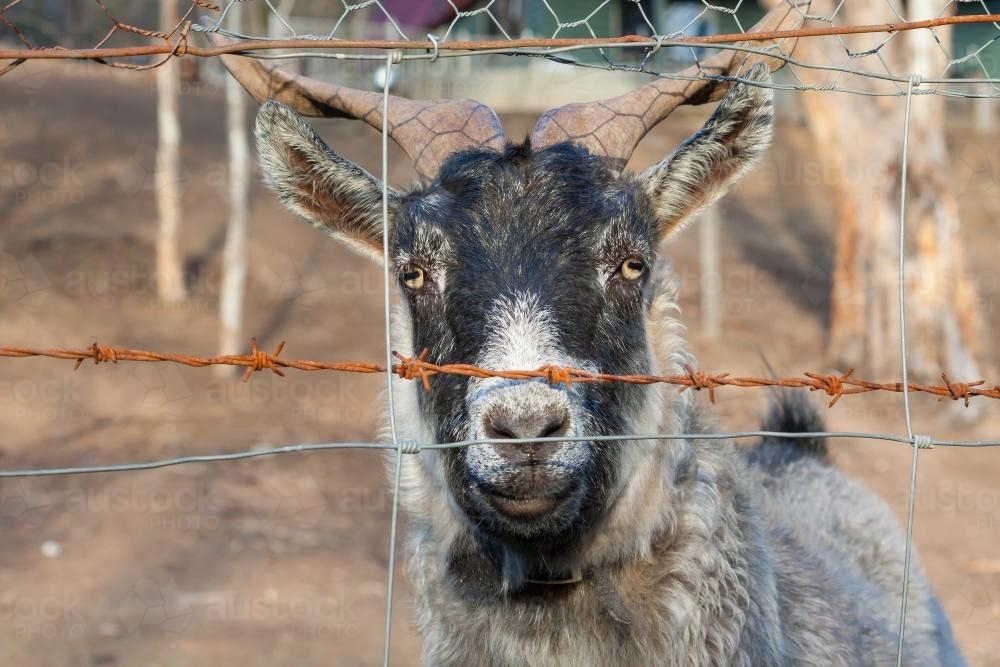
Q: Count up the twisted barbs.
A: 7